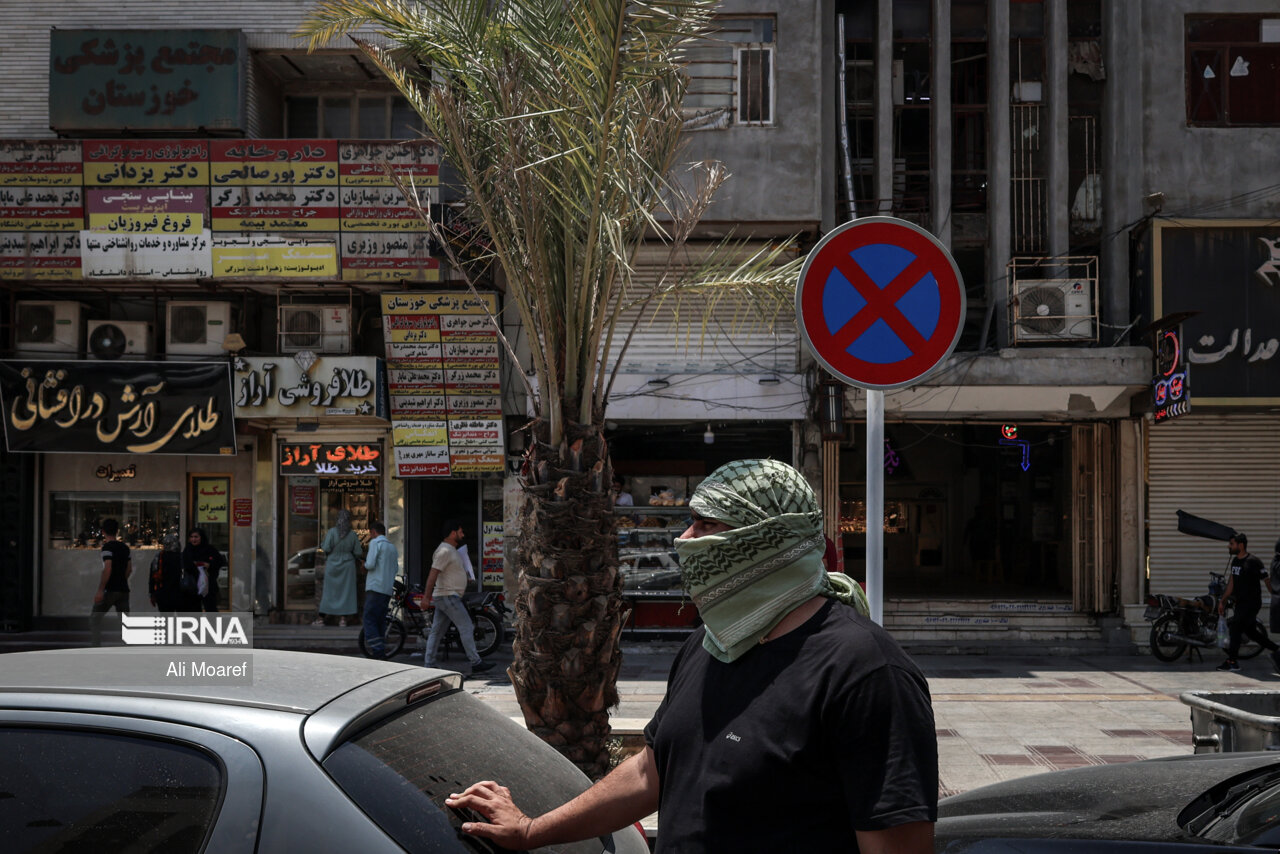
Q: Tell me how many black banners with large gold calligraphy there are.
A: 1